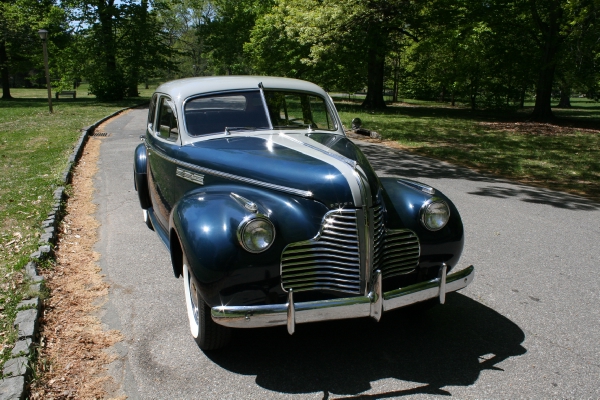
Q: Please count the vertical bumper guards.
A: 3